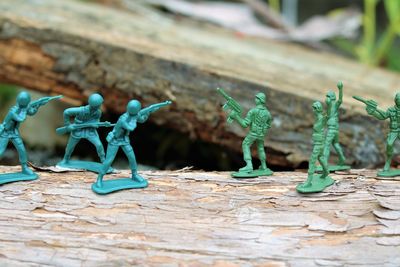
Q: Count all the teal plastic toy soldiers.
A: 3